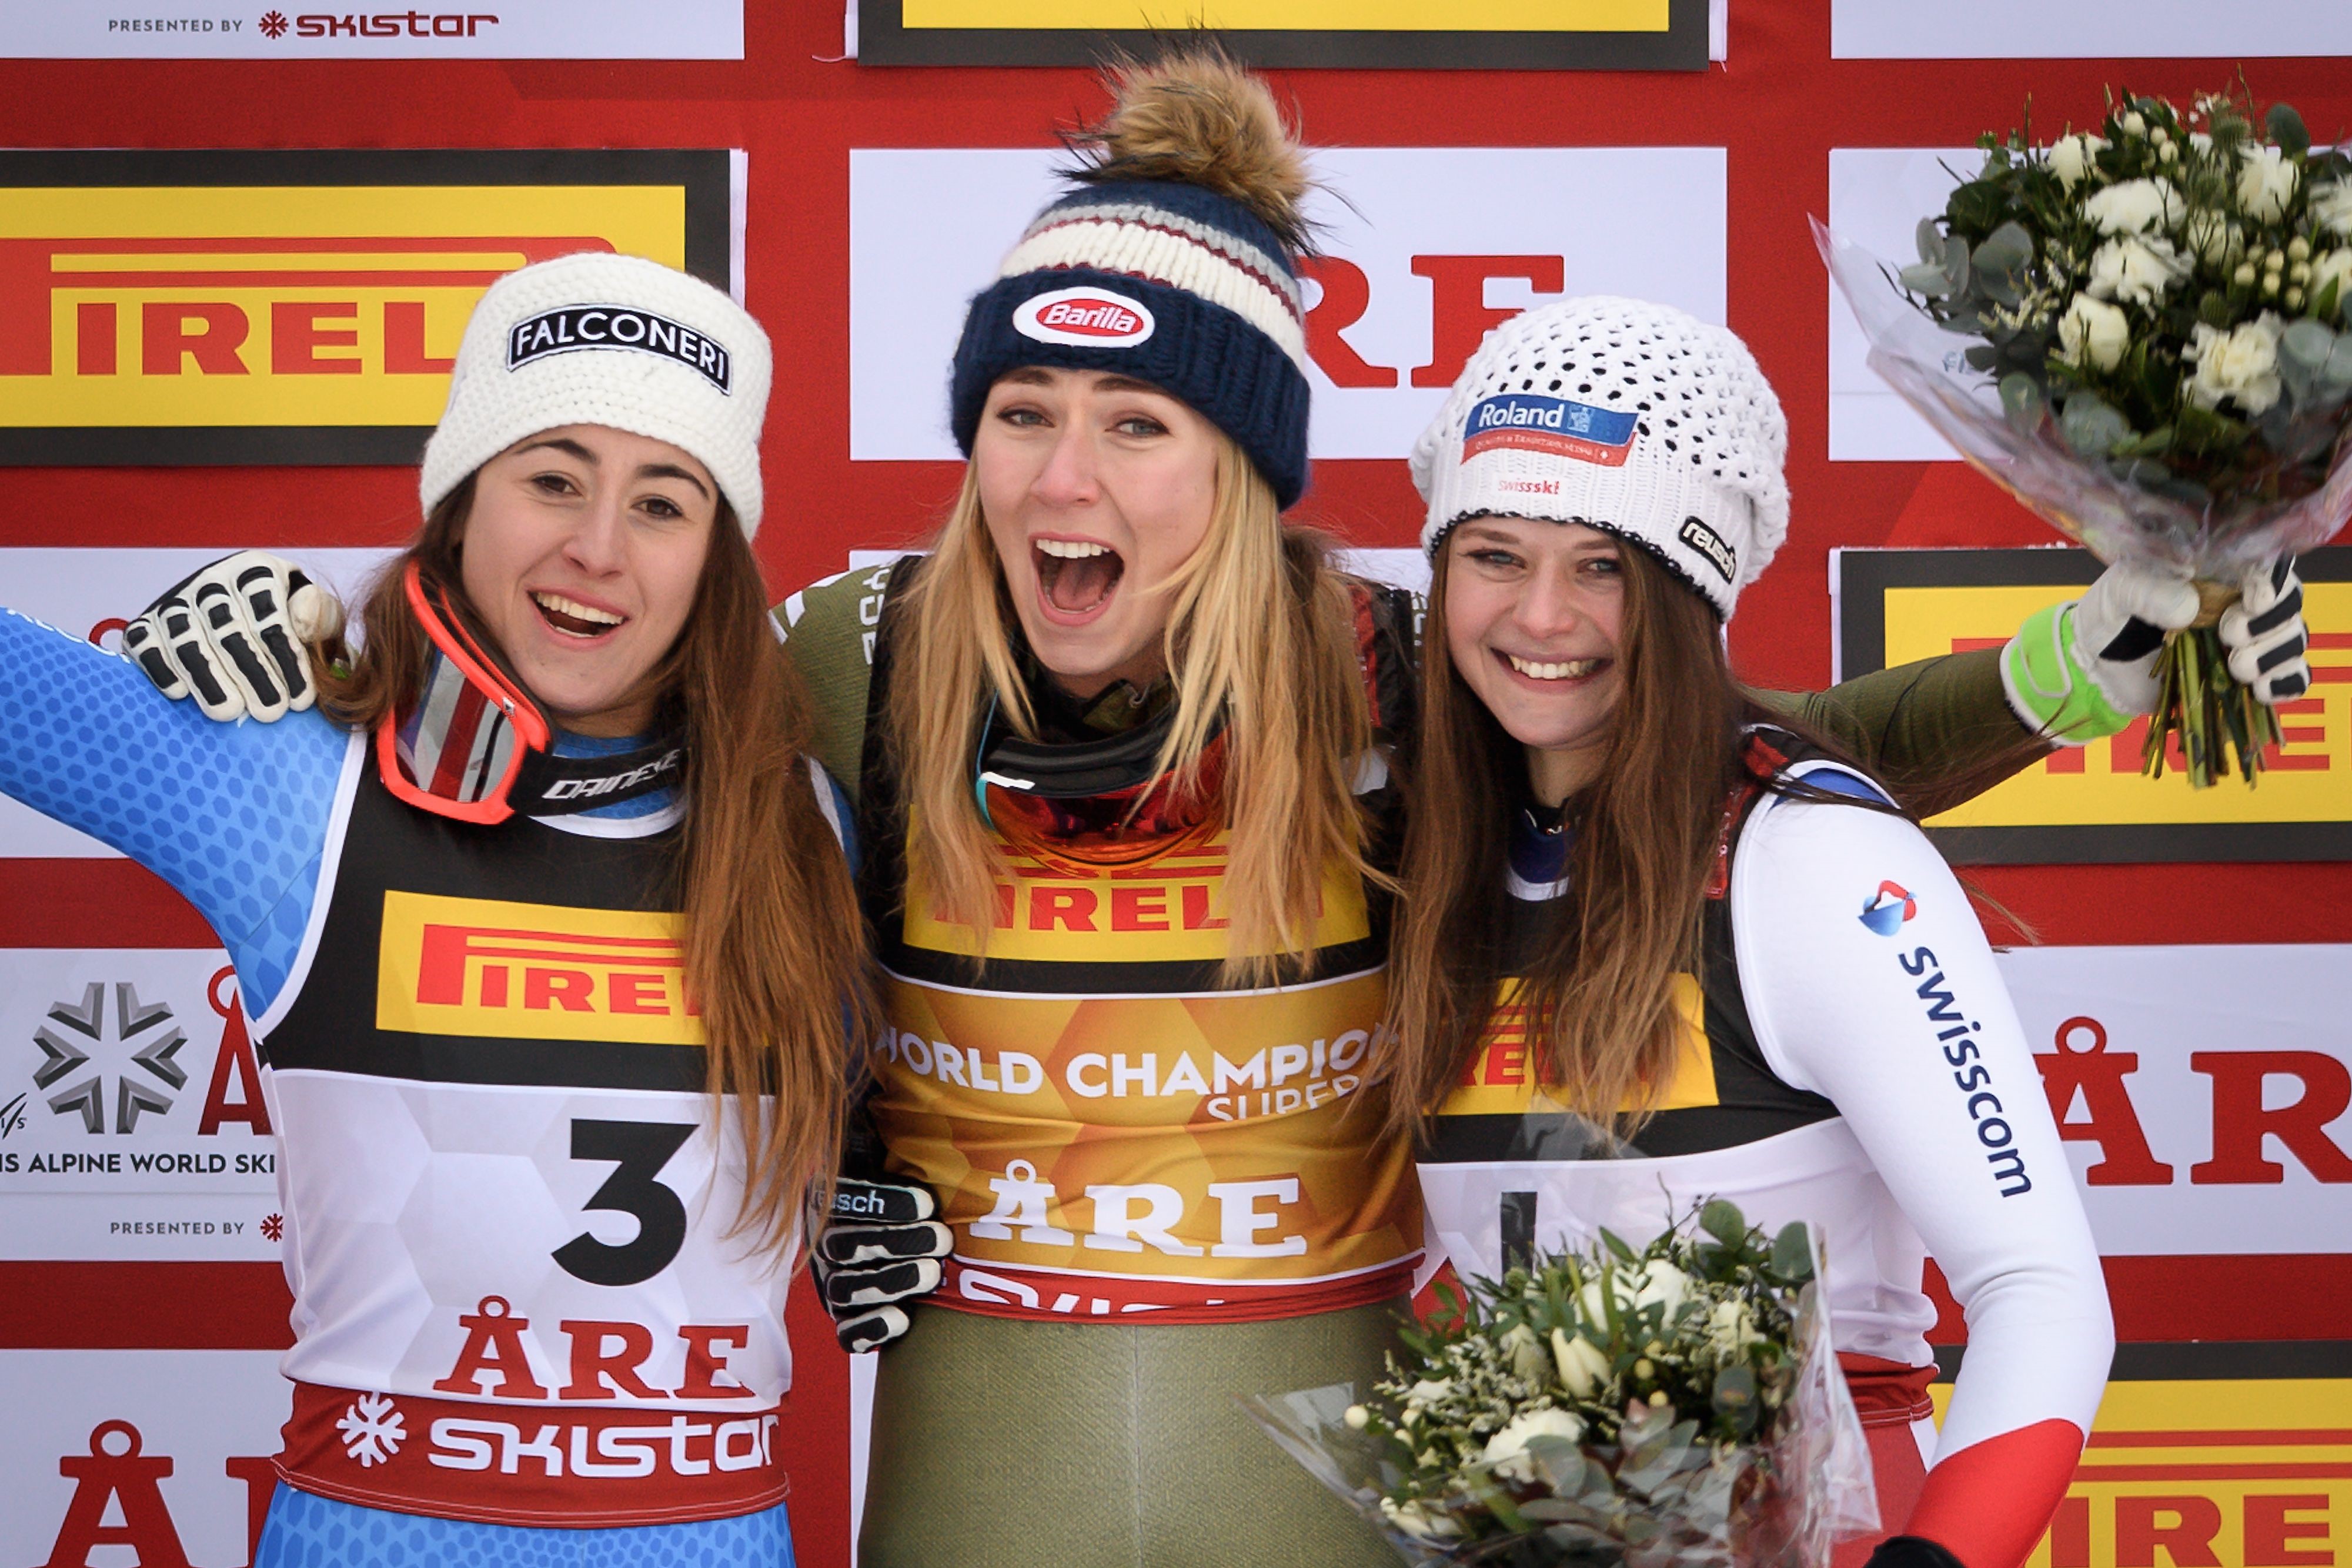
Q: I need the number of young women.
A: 3